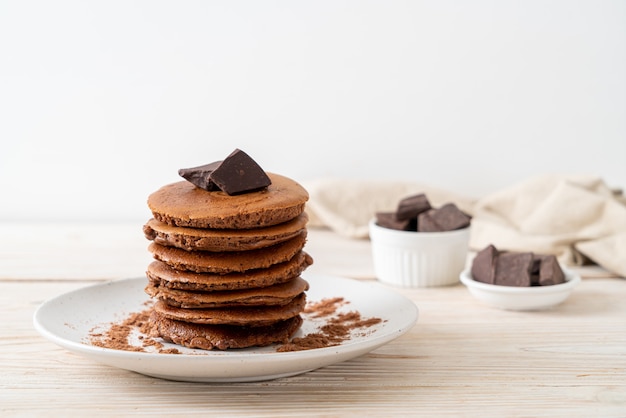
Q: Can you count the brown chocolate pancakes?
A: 7